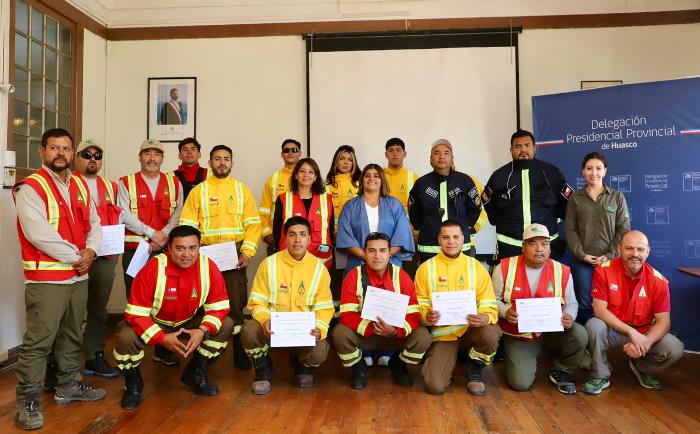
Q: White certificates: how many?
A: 7